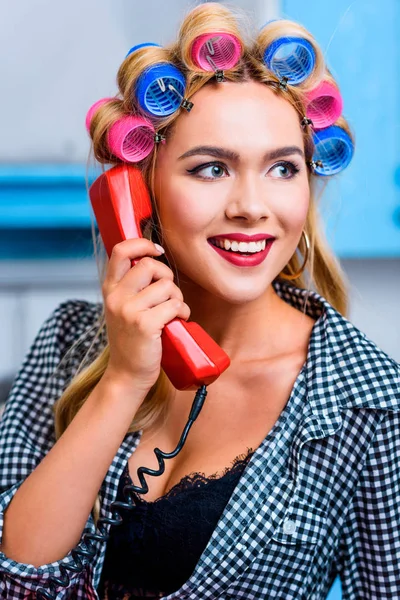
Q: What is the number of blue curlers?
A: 3